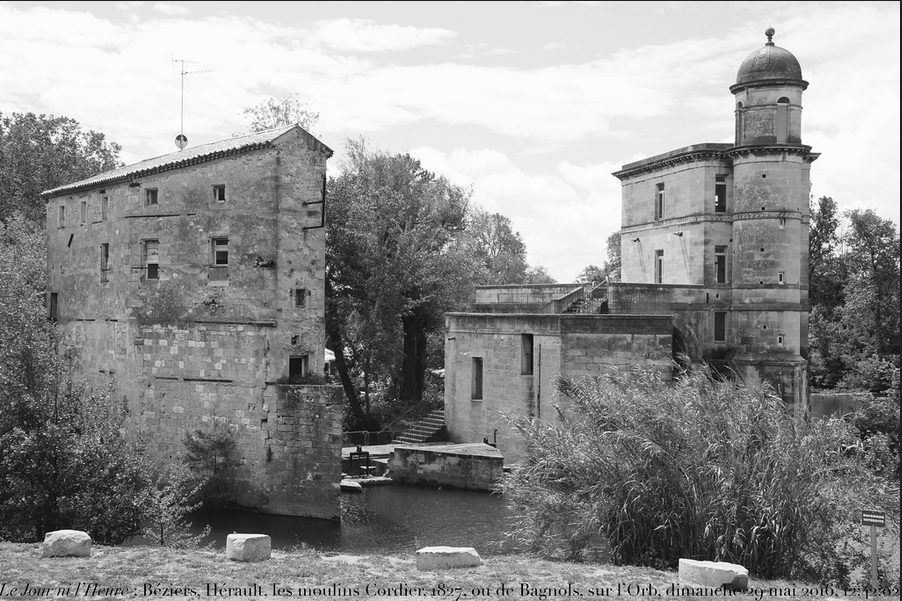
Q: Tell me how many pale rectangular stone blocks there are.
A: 4